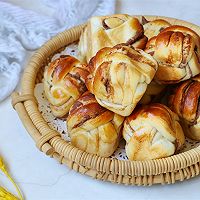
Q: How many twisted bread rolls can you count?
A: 8